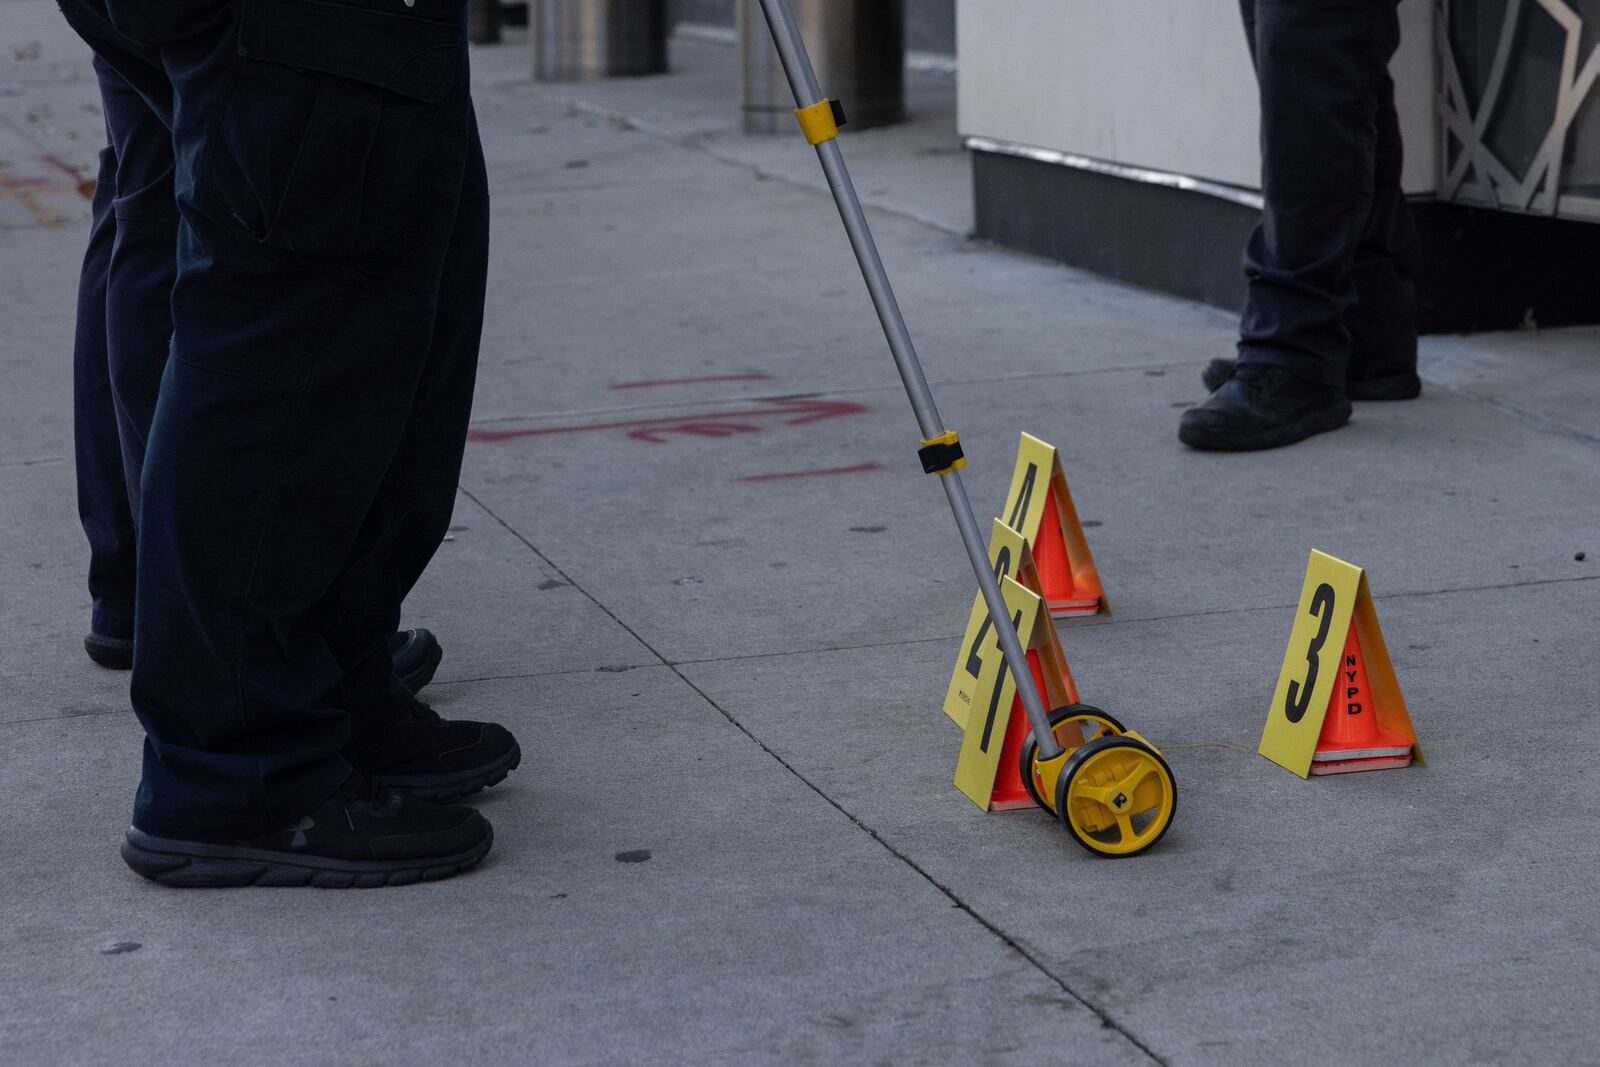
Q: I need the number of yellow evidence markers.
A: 4